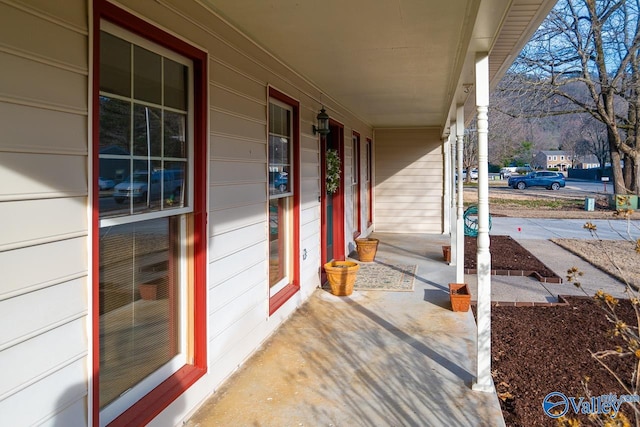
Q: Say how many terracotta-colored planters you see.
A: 4